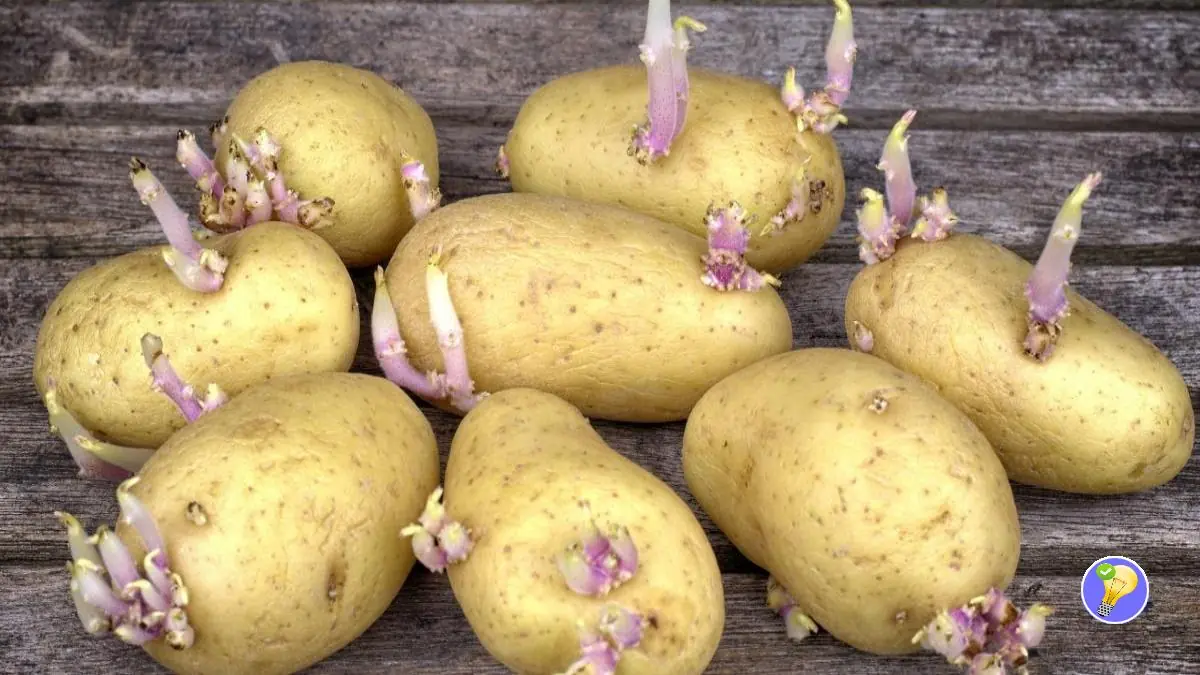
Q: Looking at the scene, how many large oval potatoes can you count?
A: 8